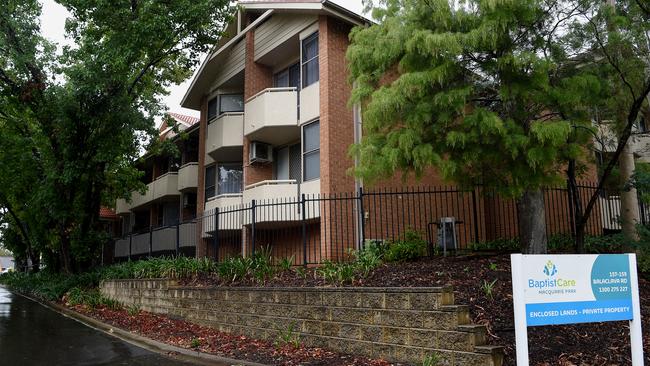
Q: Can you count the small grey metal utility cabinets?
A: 1